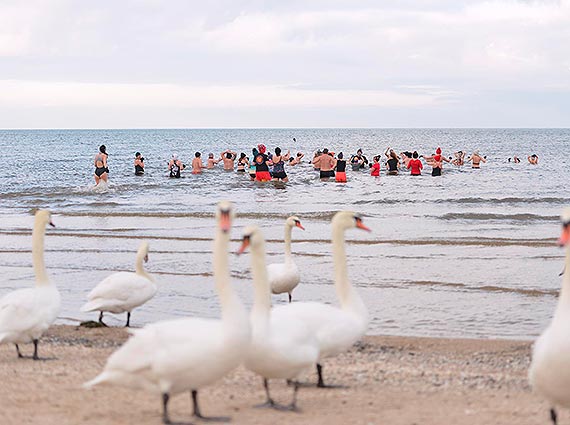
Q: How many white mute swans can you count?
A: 7